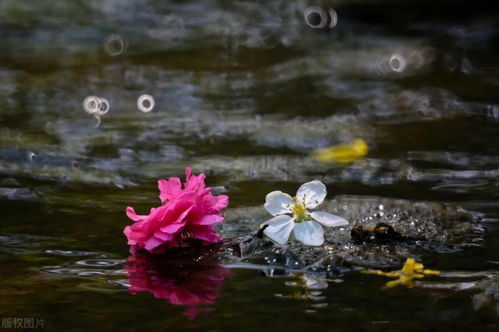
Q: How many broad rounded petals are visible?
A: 5